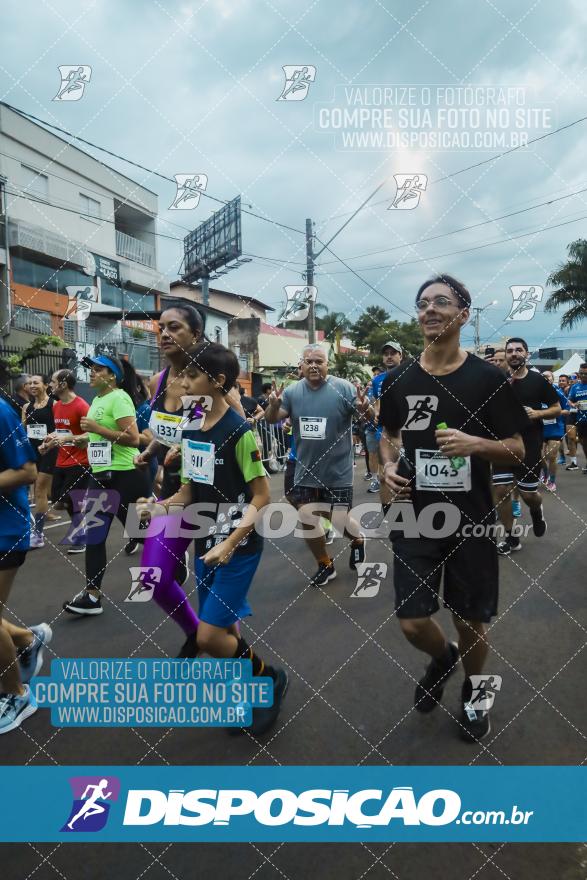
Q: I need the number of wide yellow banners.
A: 0